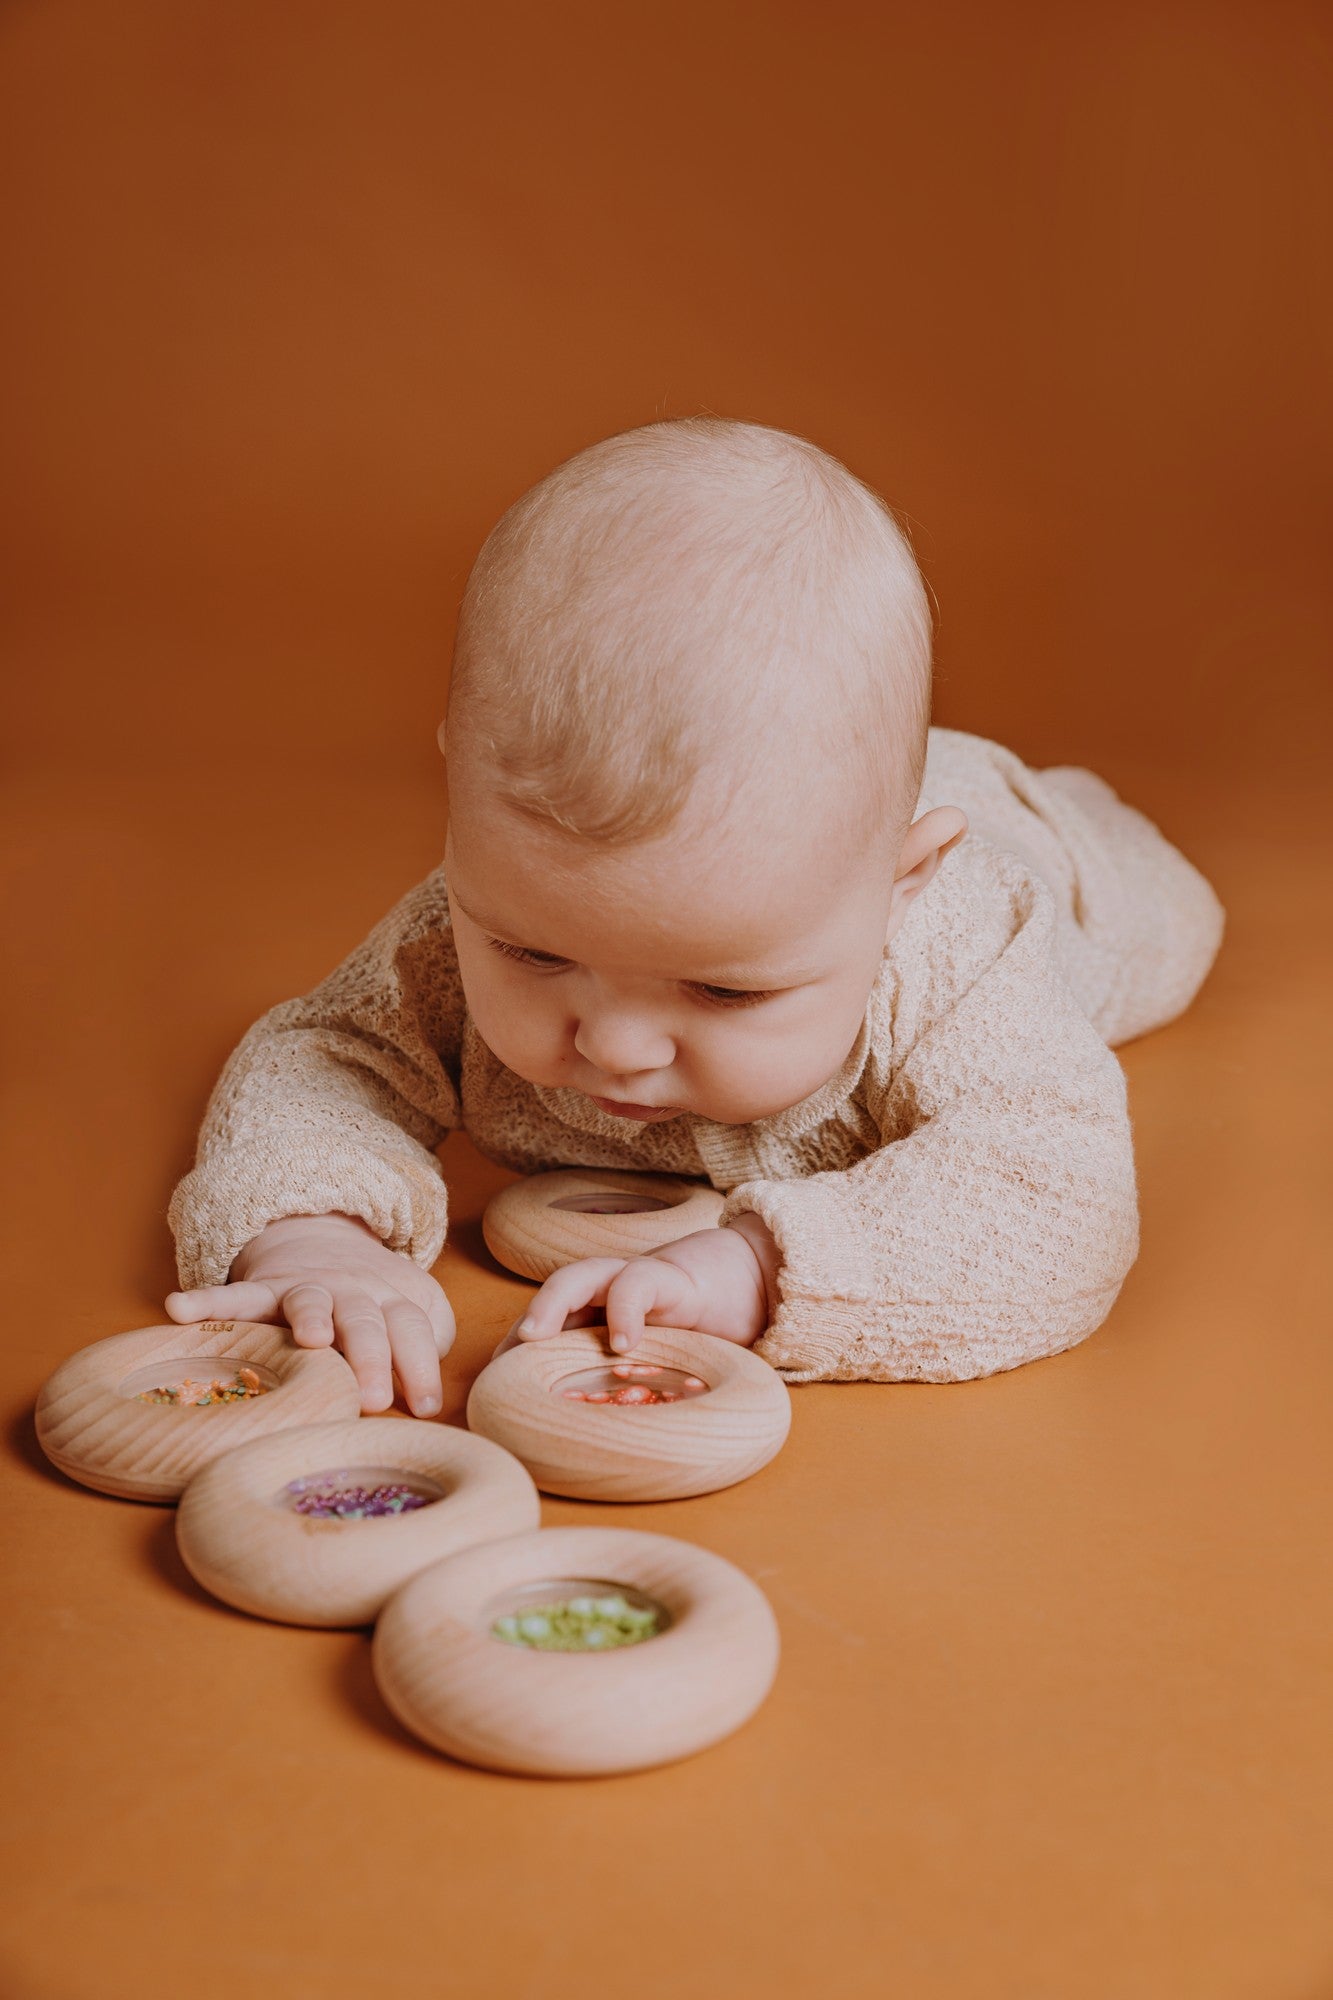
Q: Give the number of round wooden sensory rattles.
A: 5